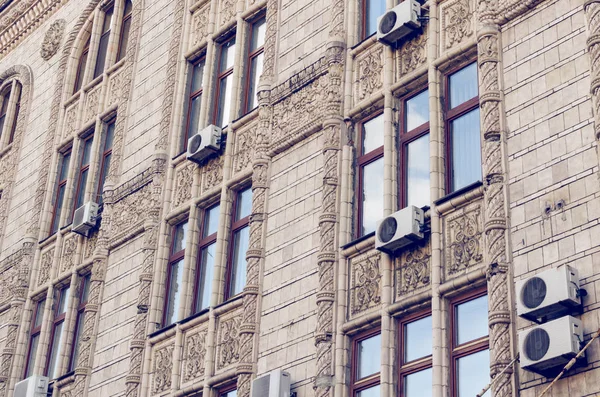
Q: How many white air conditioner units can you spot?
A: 8